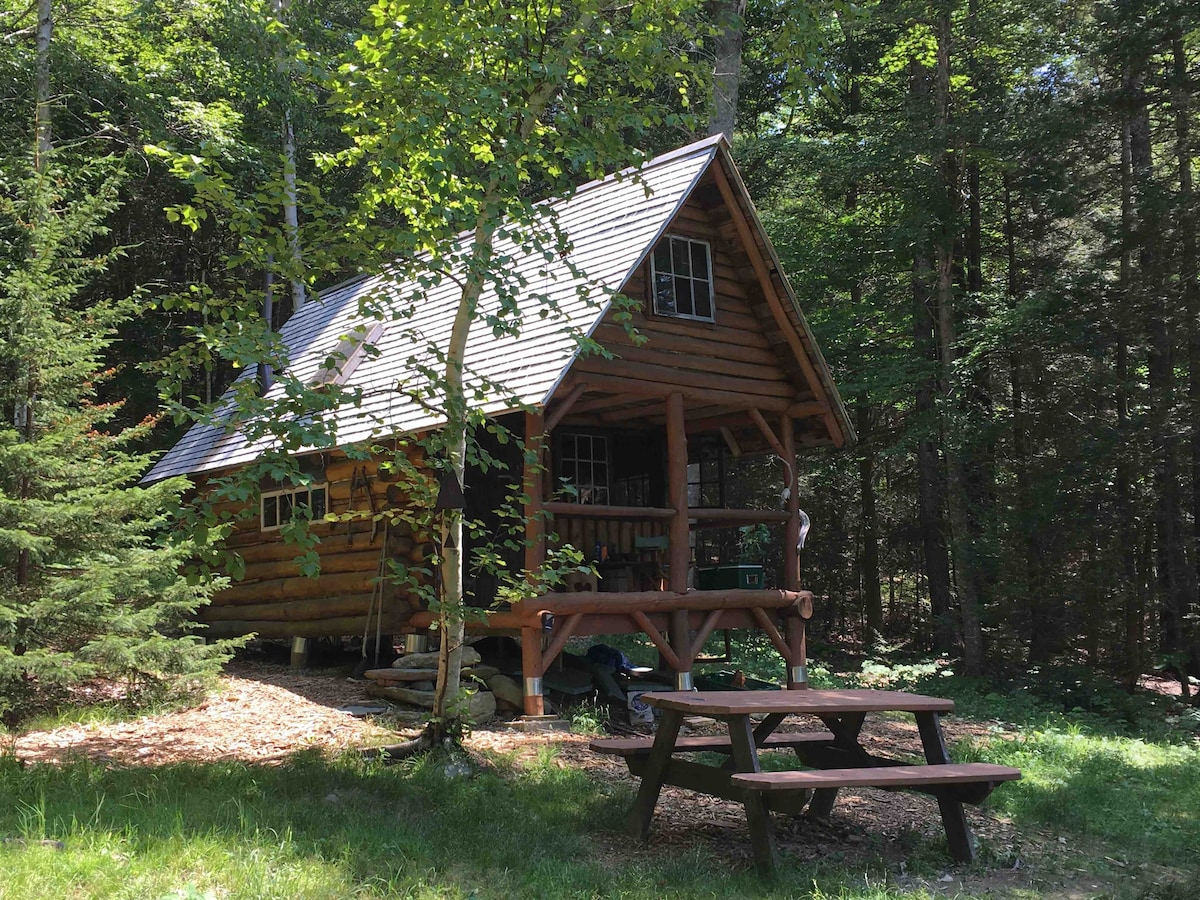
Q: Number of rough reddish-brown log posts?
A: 3